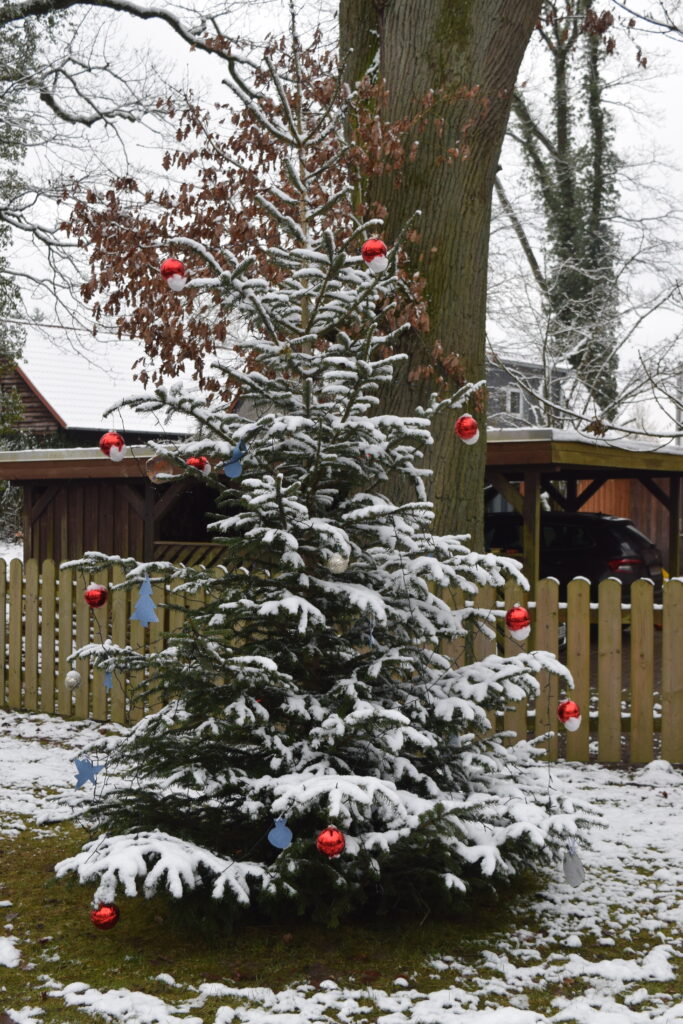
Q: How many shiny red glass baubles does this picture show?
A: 10